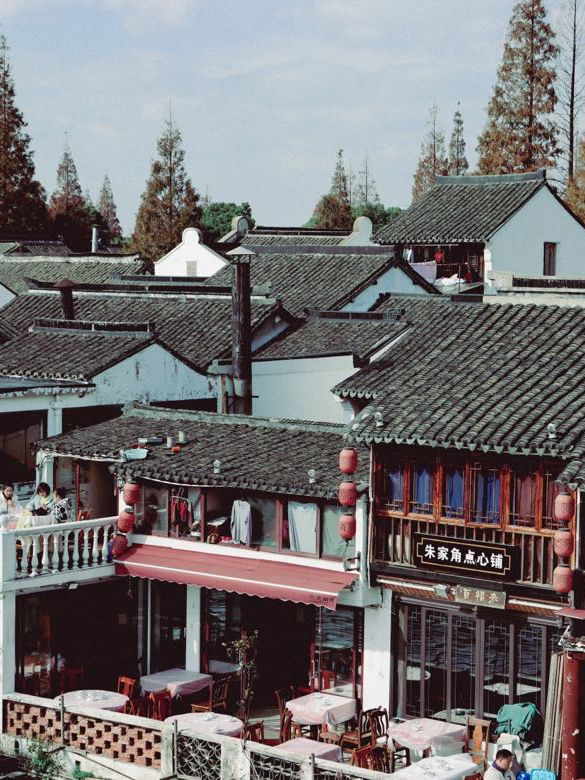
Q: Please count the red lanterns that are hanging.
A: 9